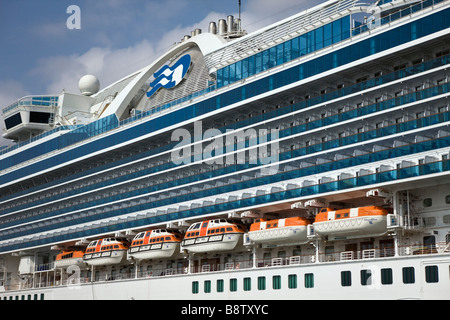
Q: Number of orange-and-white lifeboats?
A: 6